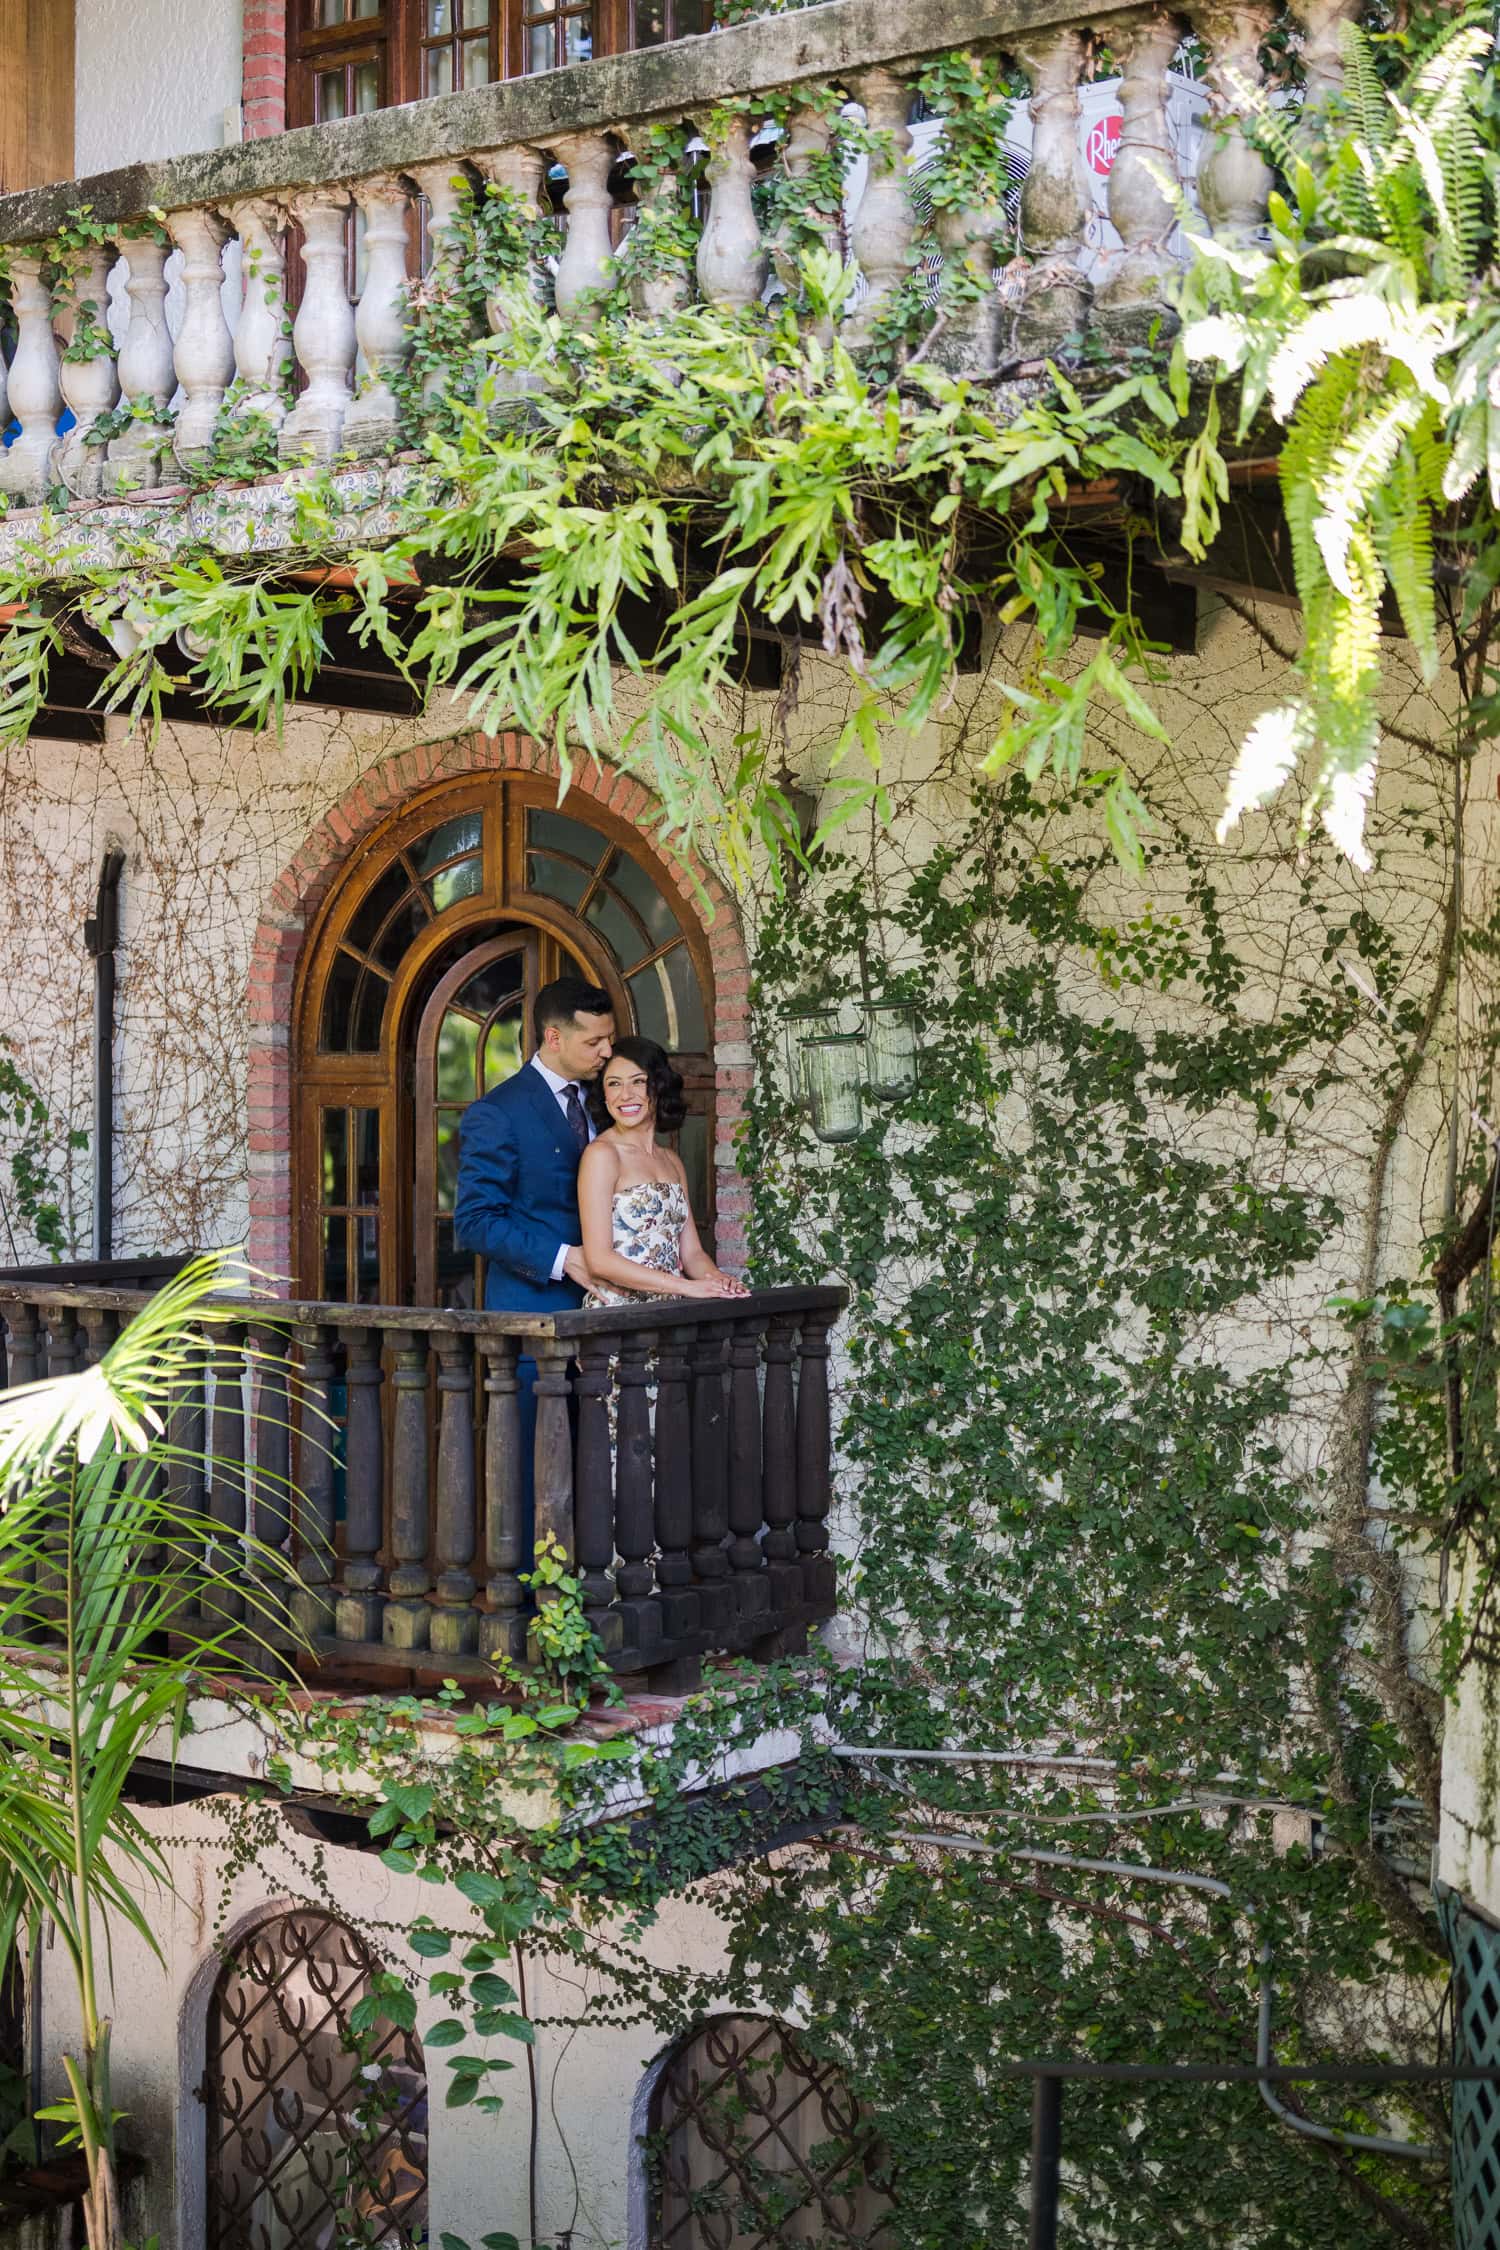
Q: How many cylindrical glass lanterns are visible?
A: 3